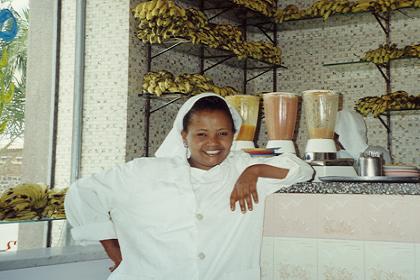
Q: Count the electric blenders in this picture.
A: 3